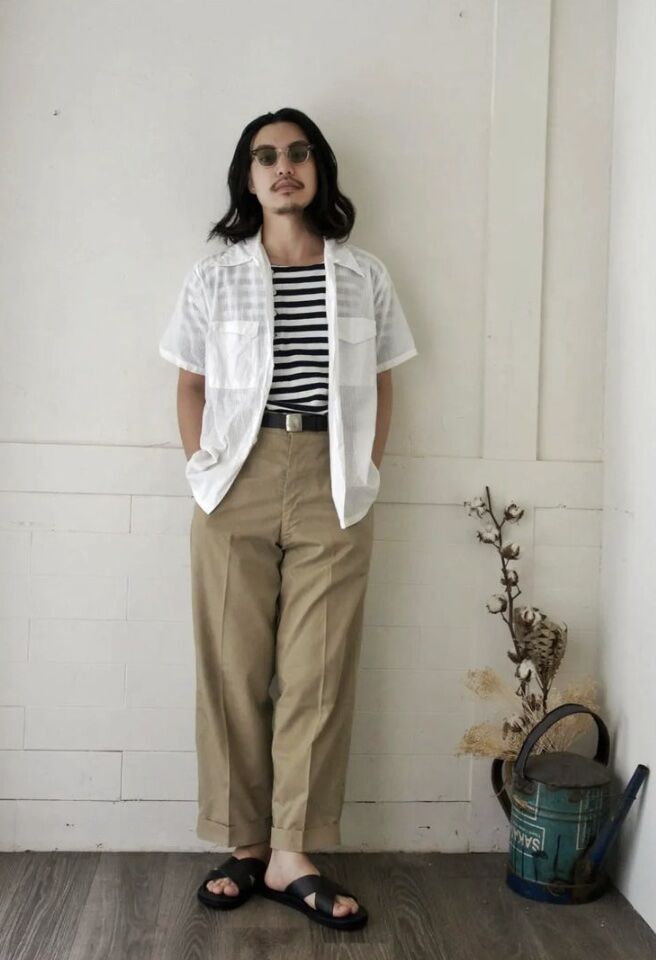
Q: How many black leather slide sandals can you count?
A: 2